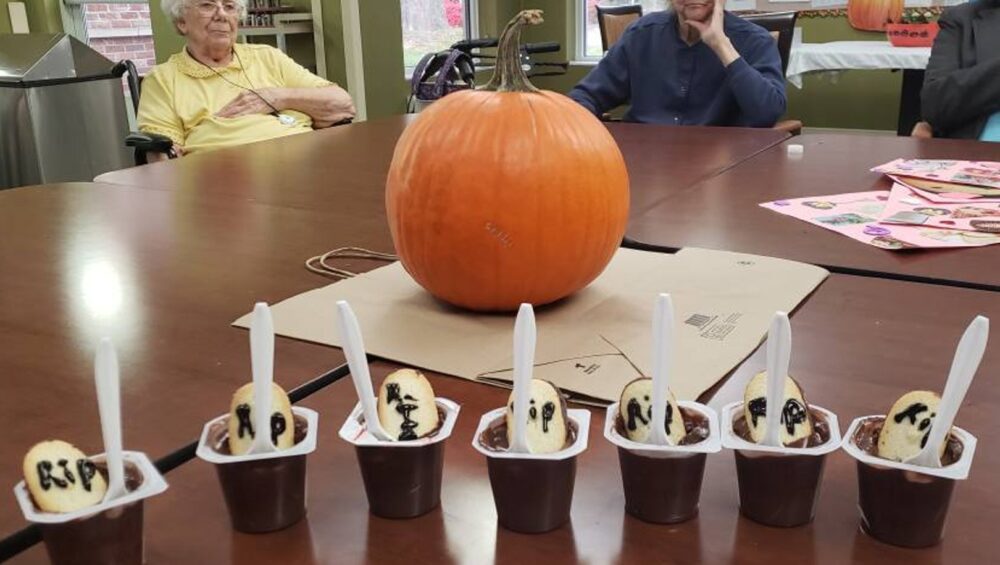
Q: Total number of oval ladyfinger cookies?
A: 7